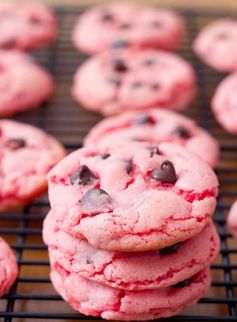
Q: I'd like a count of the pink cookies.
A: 13